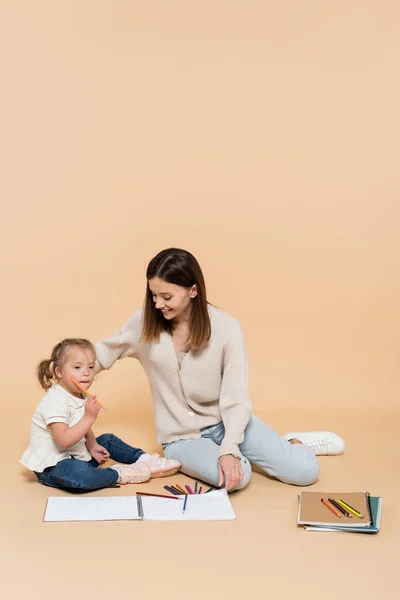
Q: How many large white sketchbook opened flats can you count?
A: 1